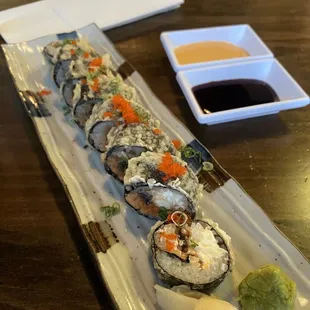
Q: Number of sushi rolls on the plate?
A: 8